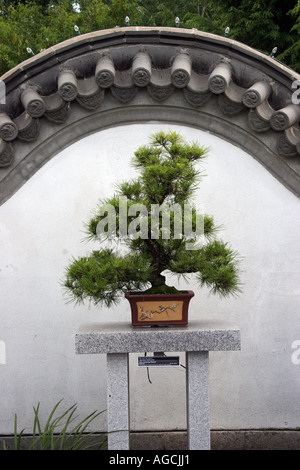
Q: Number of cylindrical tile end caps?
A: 9